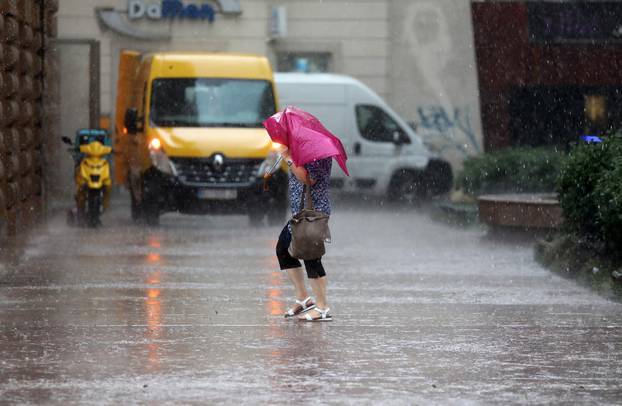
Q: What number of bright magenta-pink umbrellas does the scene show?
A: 1